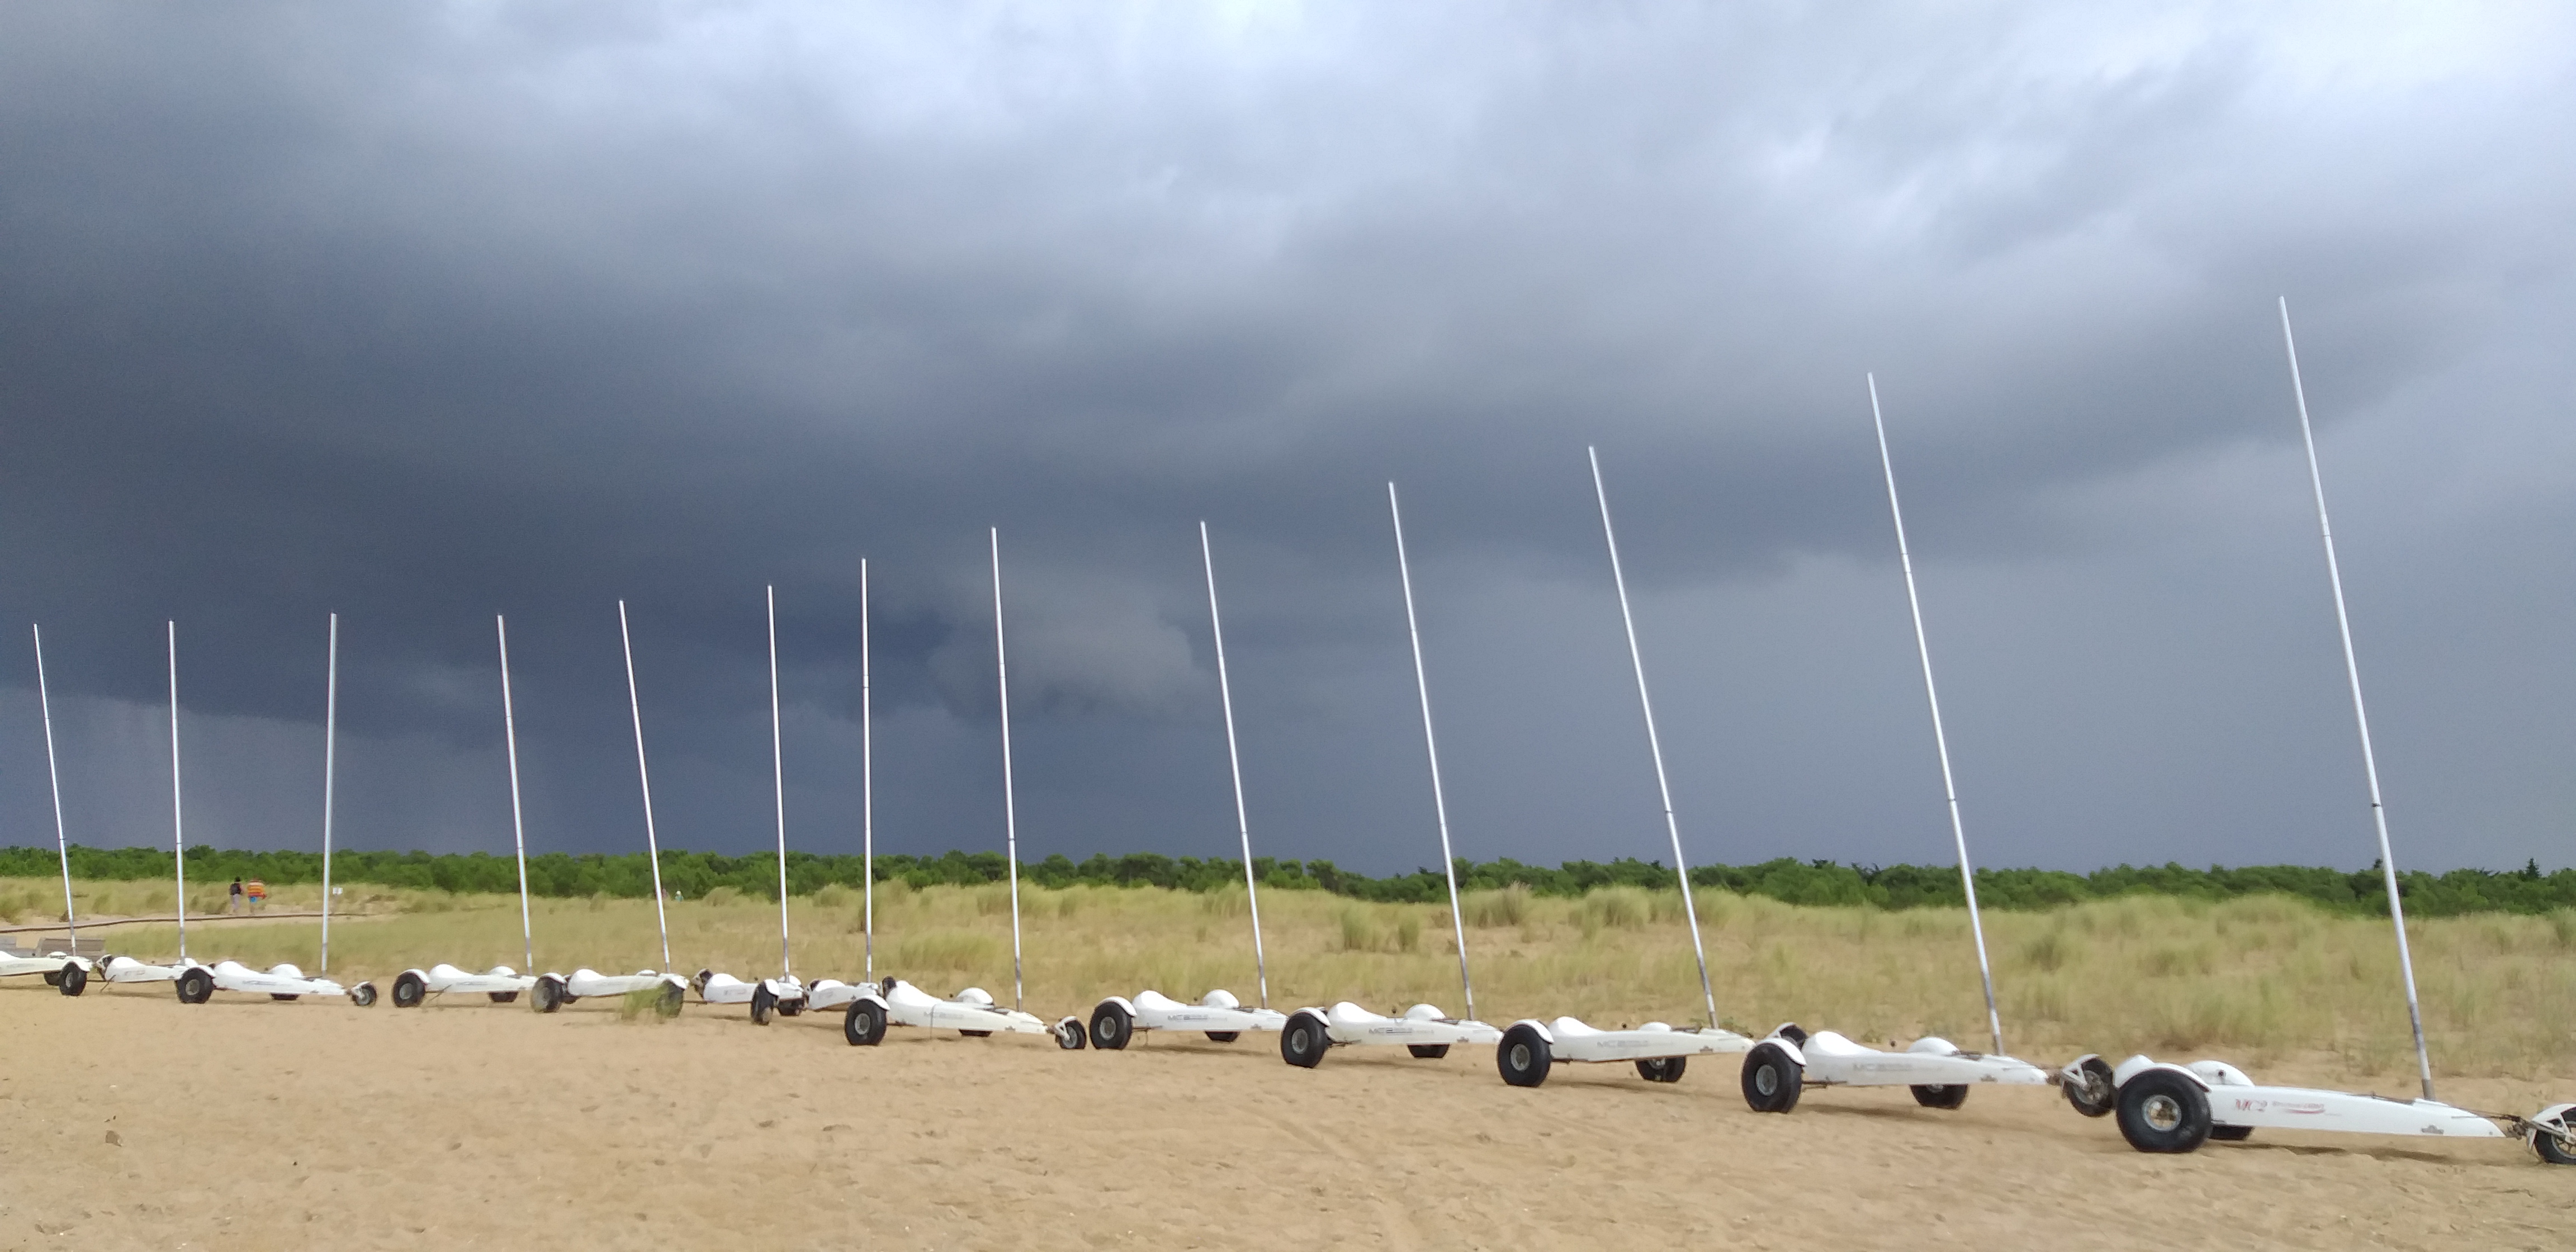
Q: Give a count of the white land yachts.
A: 13